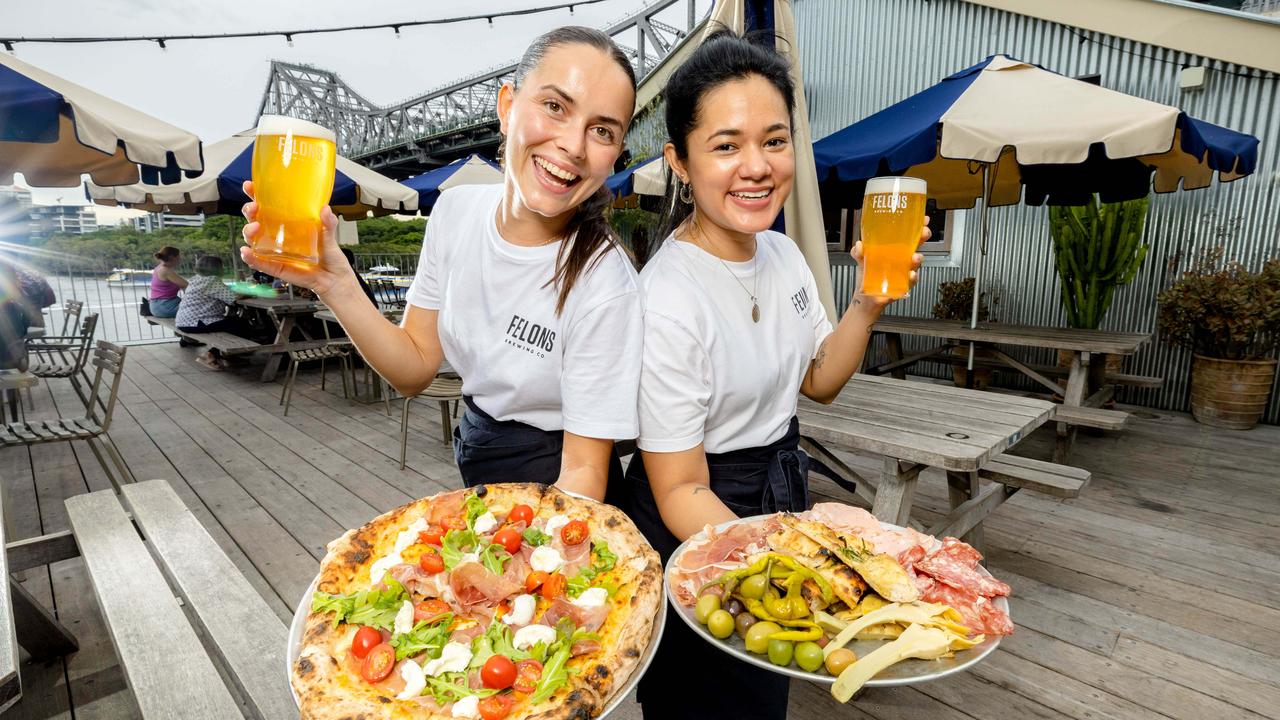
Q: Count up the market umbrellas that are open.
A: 5